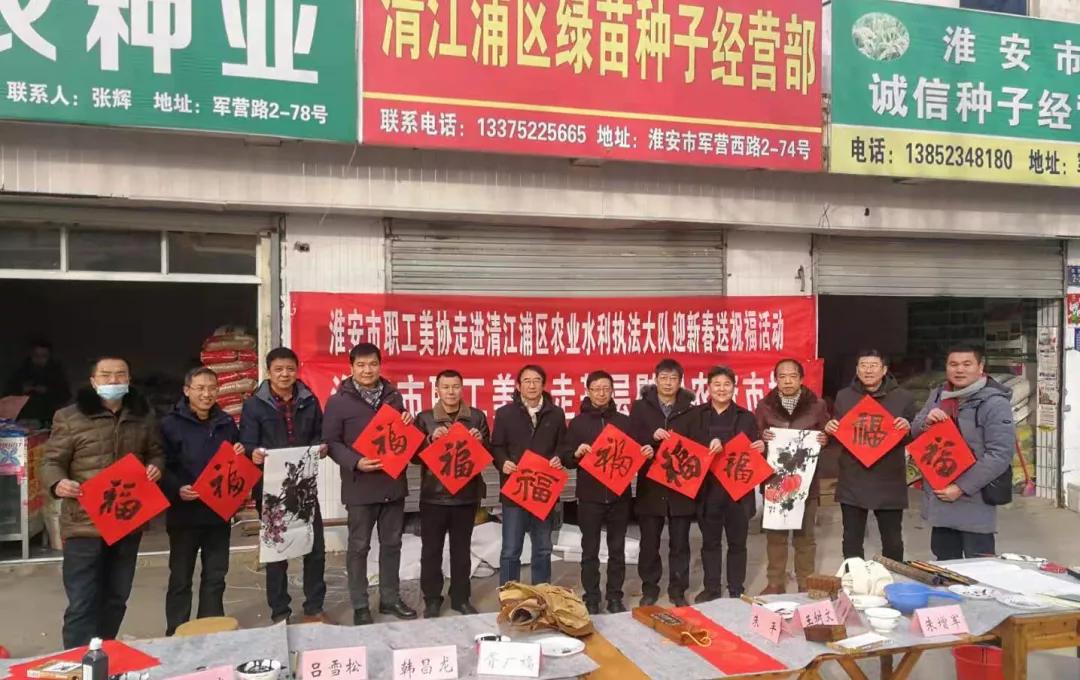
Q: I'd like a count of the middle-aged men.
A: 12